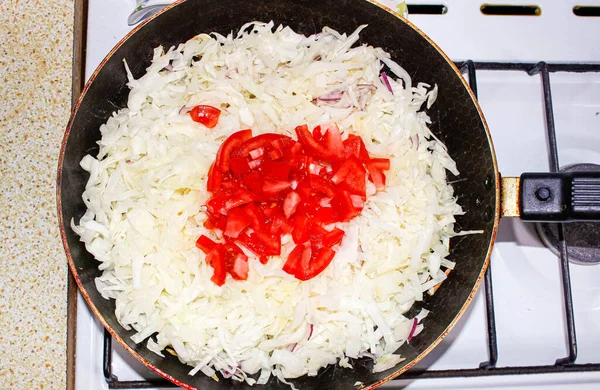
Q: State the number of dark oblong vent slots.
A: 3